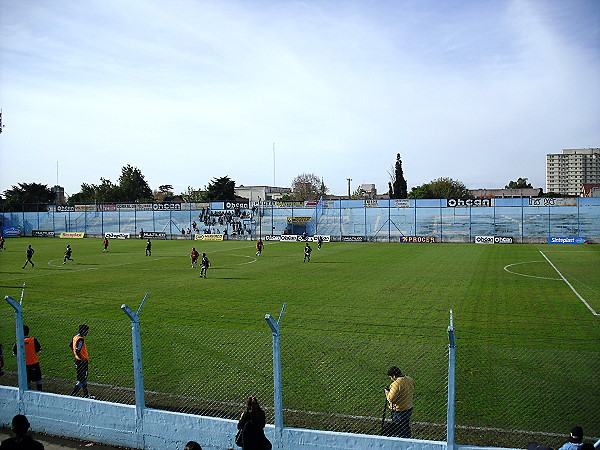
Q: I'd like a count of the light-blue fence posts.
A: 4